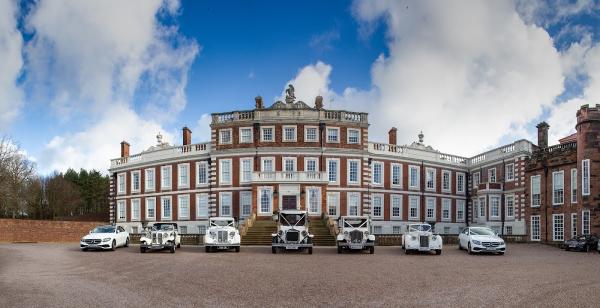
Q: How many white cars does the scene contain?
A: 7